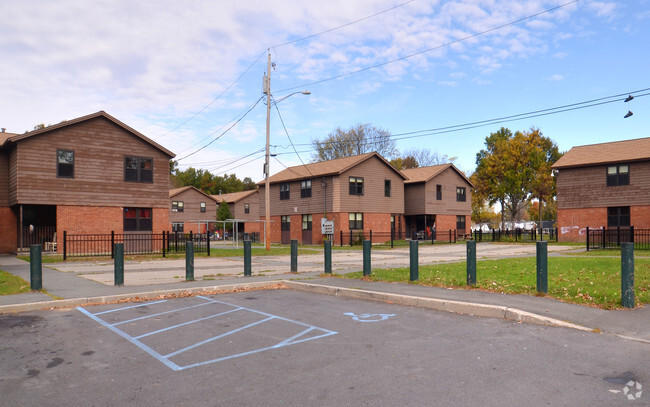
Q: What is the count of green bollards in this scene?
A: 11